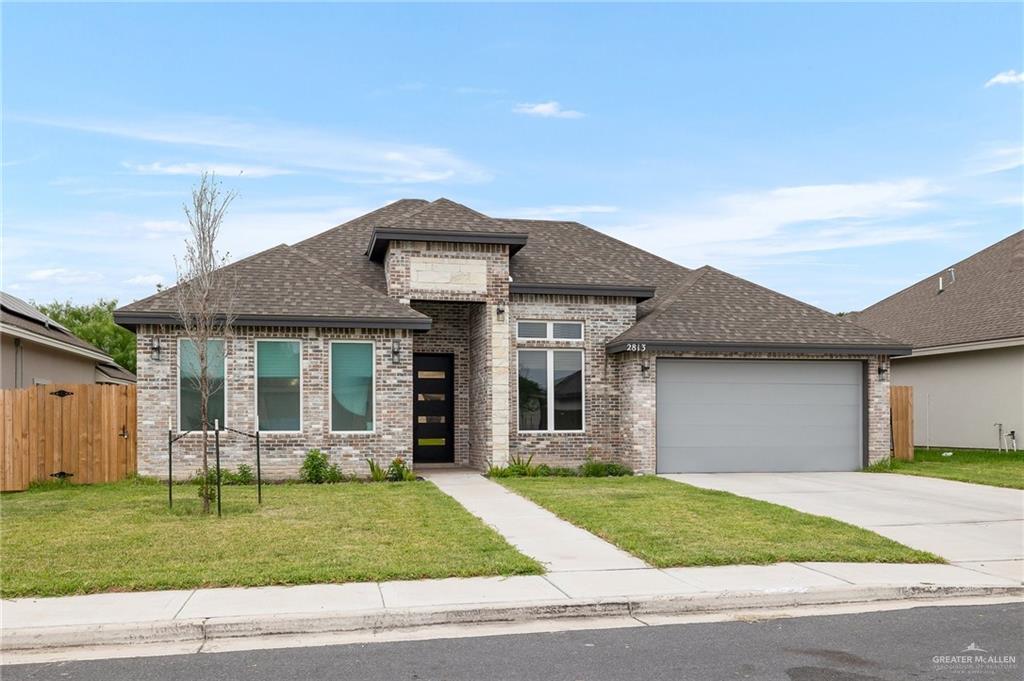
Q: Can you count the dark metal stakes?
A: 3